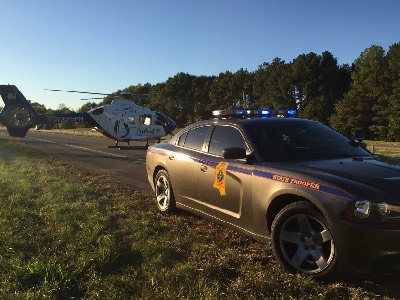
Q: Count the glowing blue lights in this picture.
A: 3